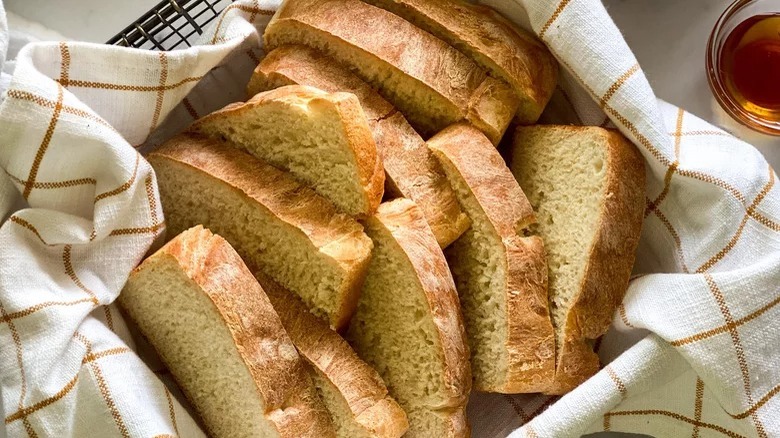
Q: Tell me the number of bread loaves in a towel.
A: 10